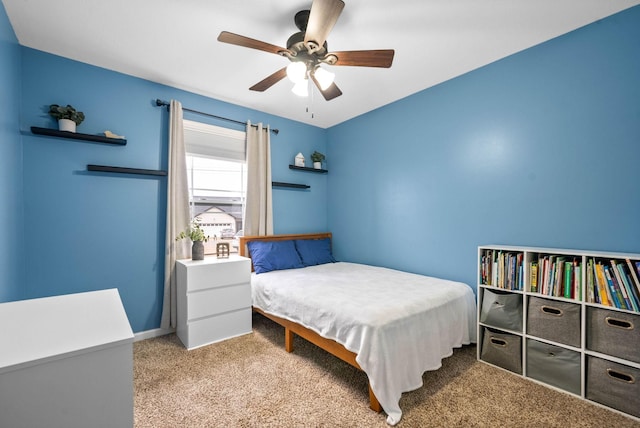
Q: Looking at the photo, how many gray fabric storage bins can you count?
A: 6